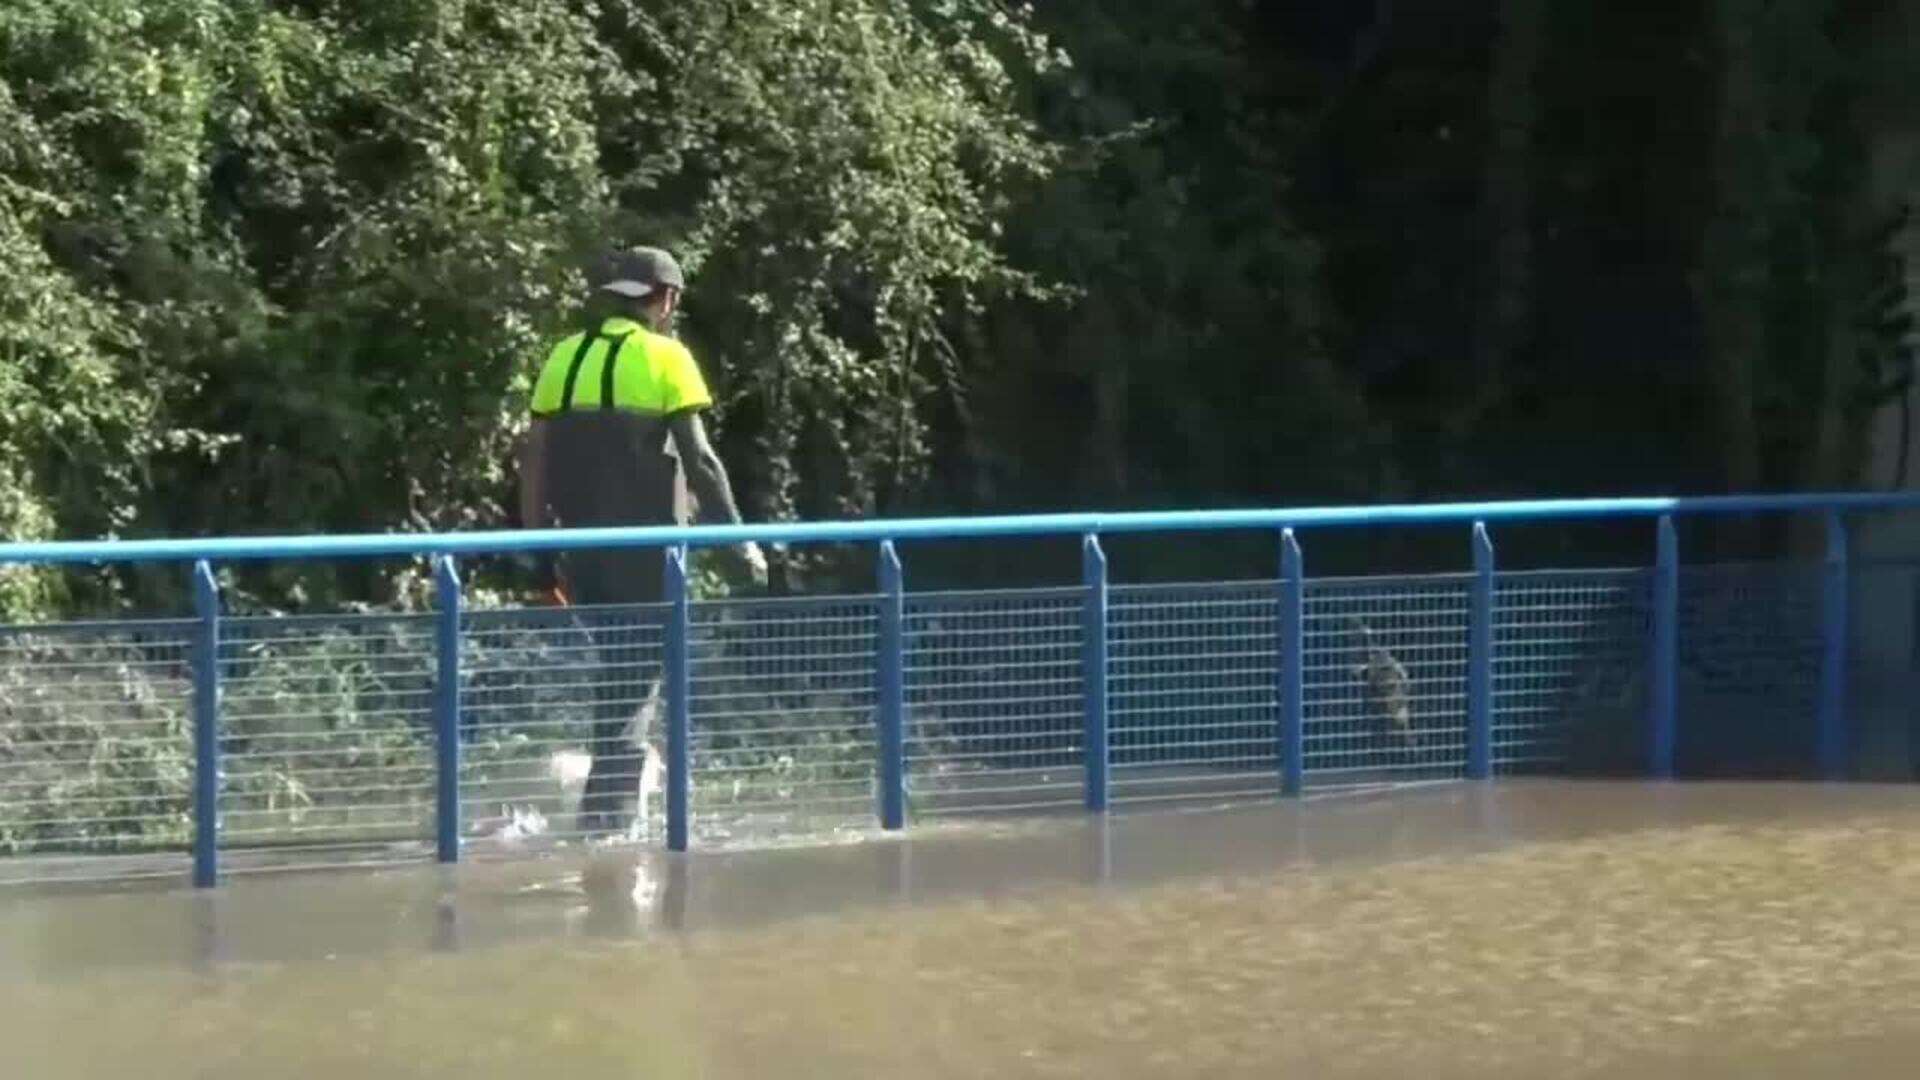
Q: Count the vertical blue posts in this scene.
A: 9